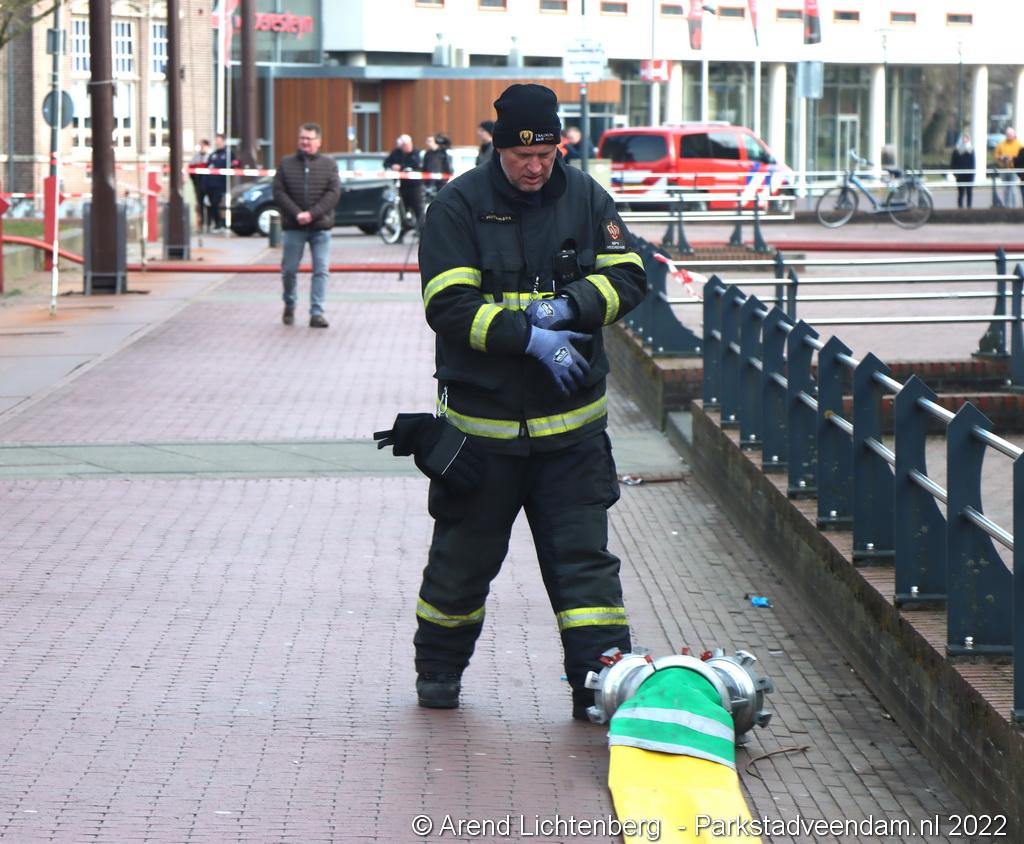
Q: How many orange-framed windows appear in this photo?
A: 10